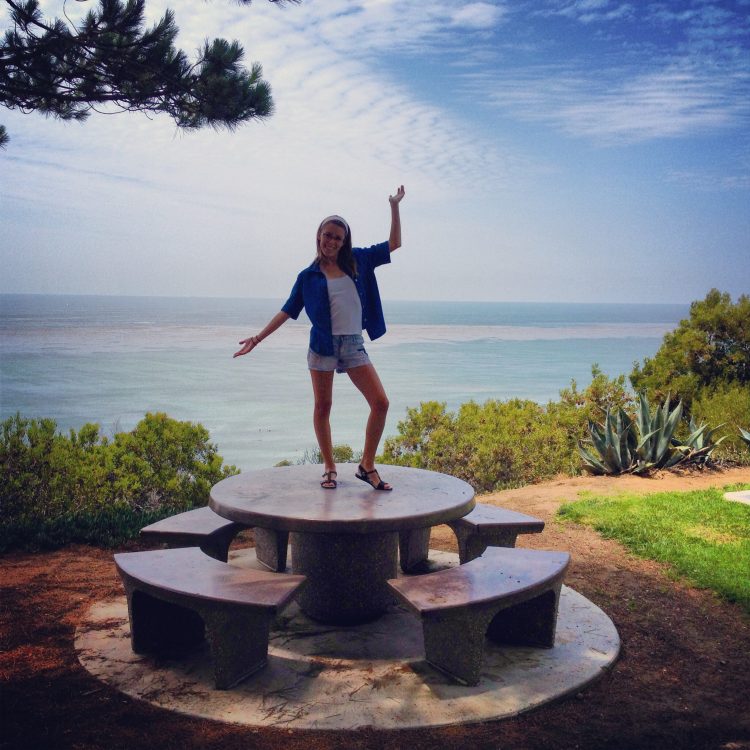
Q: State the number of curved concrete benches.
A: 4